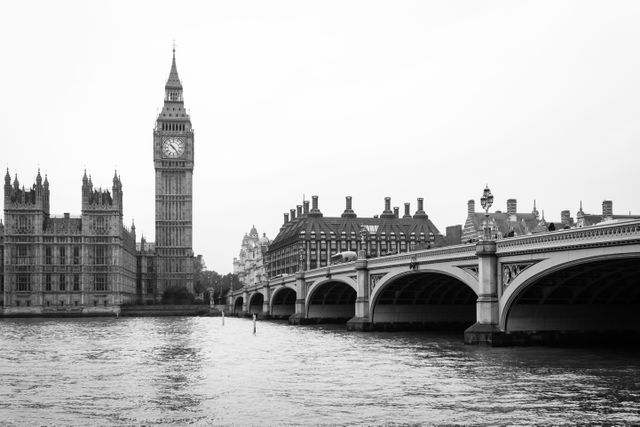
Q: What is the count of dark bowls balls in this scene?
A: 0